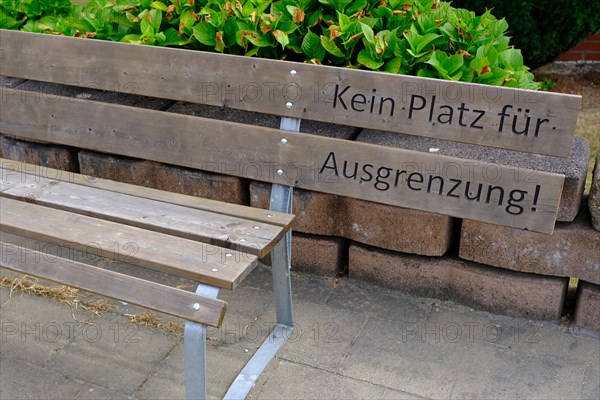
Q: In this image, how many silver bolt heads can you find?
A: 10